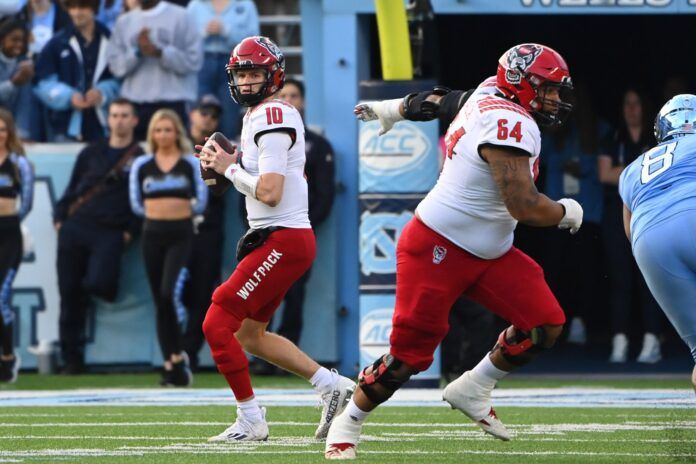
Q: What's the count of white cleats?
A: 4